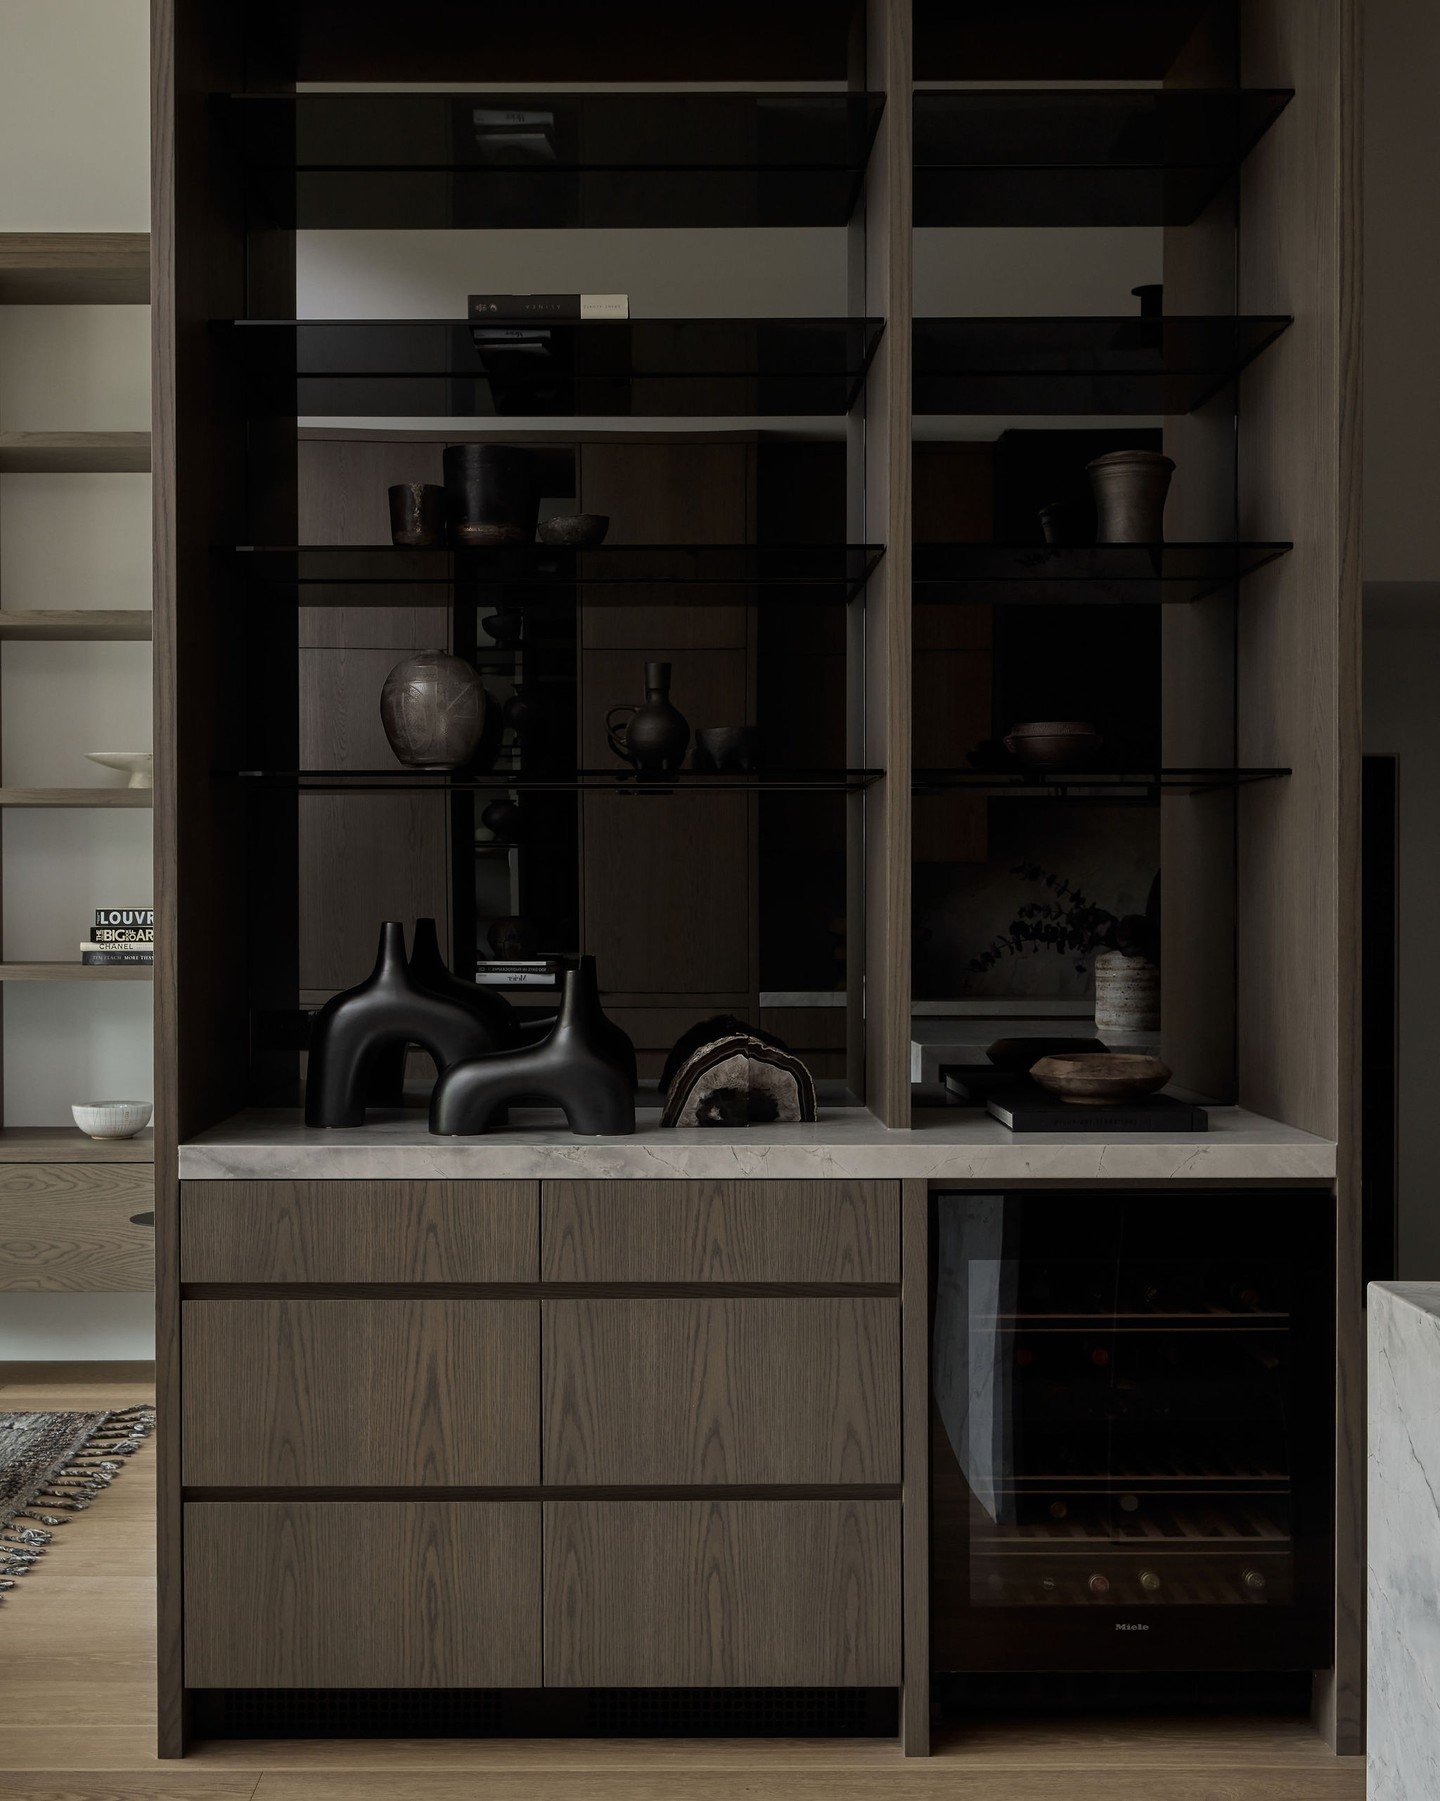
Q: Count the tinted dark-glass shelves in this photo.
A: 8